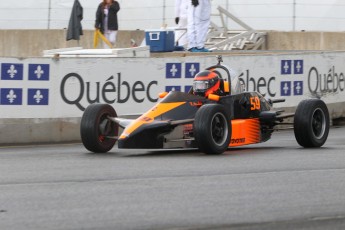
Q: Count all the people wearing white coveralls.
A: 2